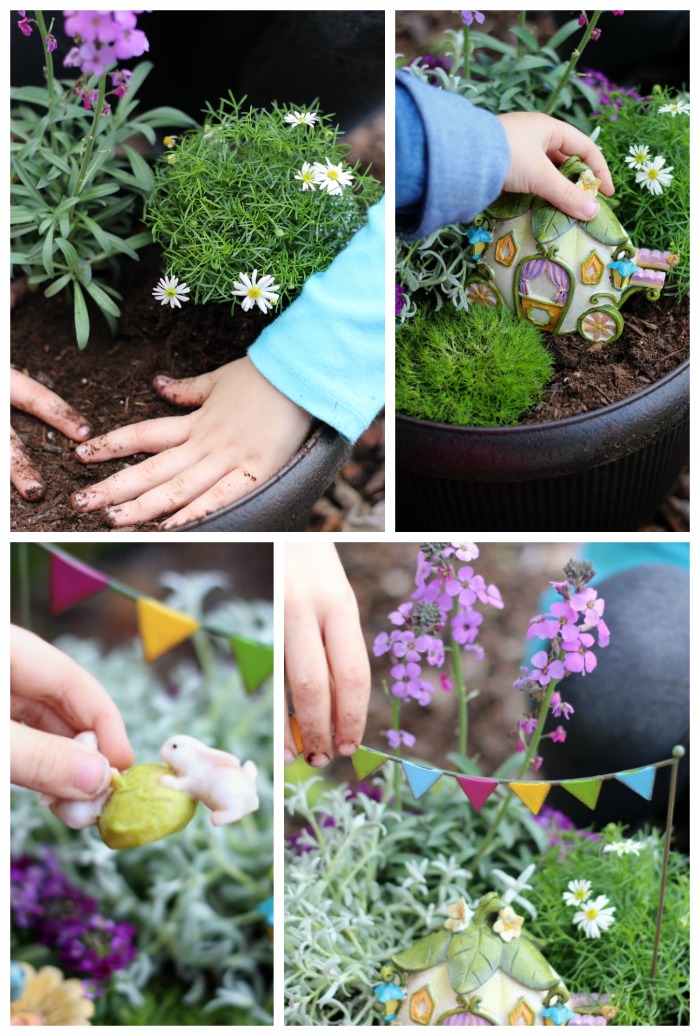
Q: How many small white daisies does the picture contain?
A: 11